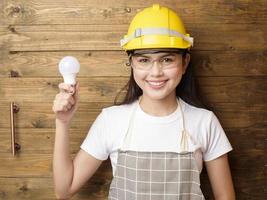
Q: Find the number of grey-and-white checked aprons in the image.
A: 1